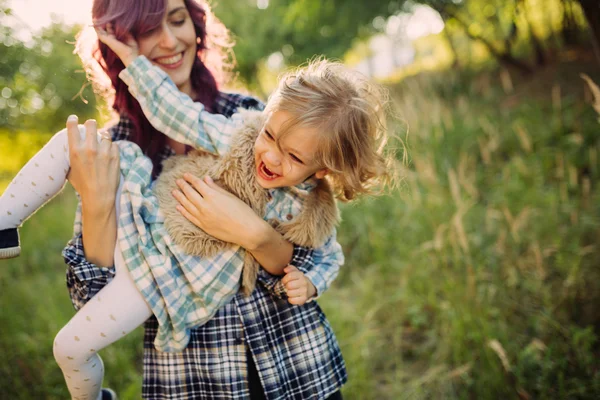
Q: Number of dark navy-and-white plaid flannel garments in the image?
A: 1